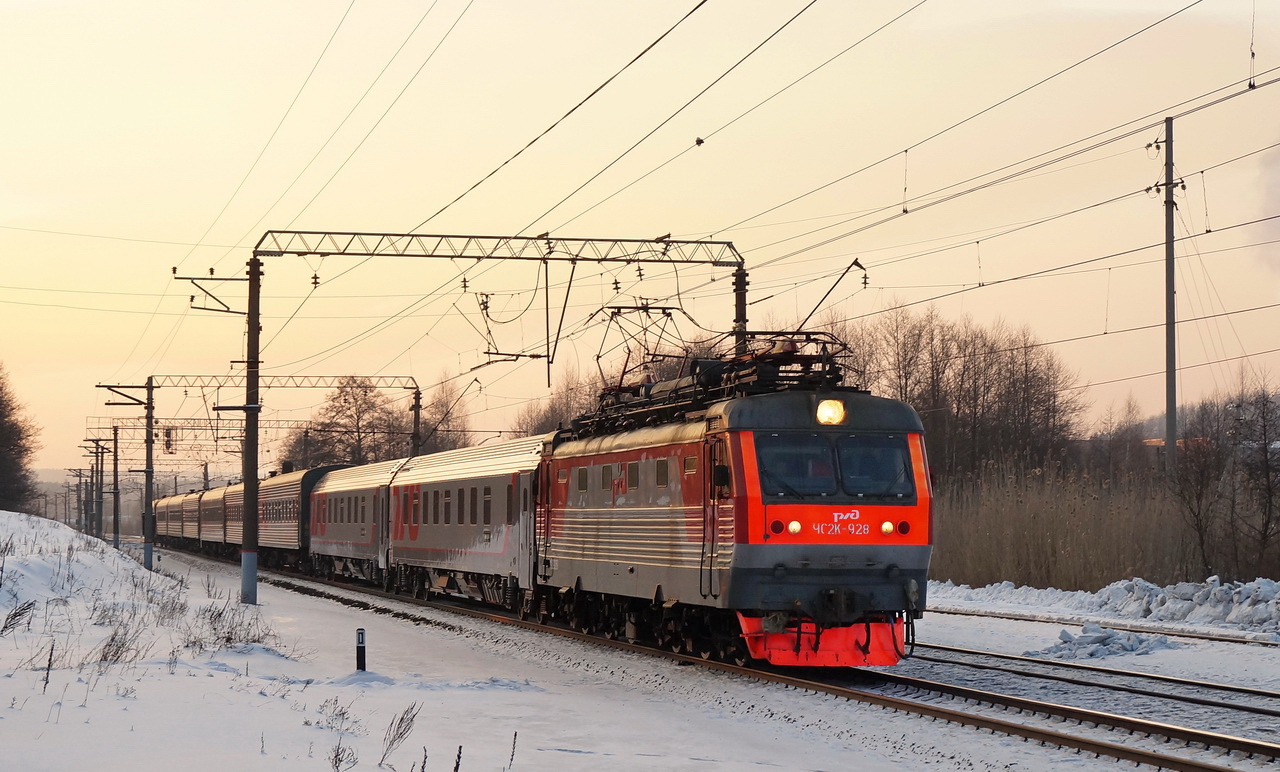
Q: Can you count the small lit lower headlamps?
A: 2